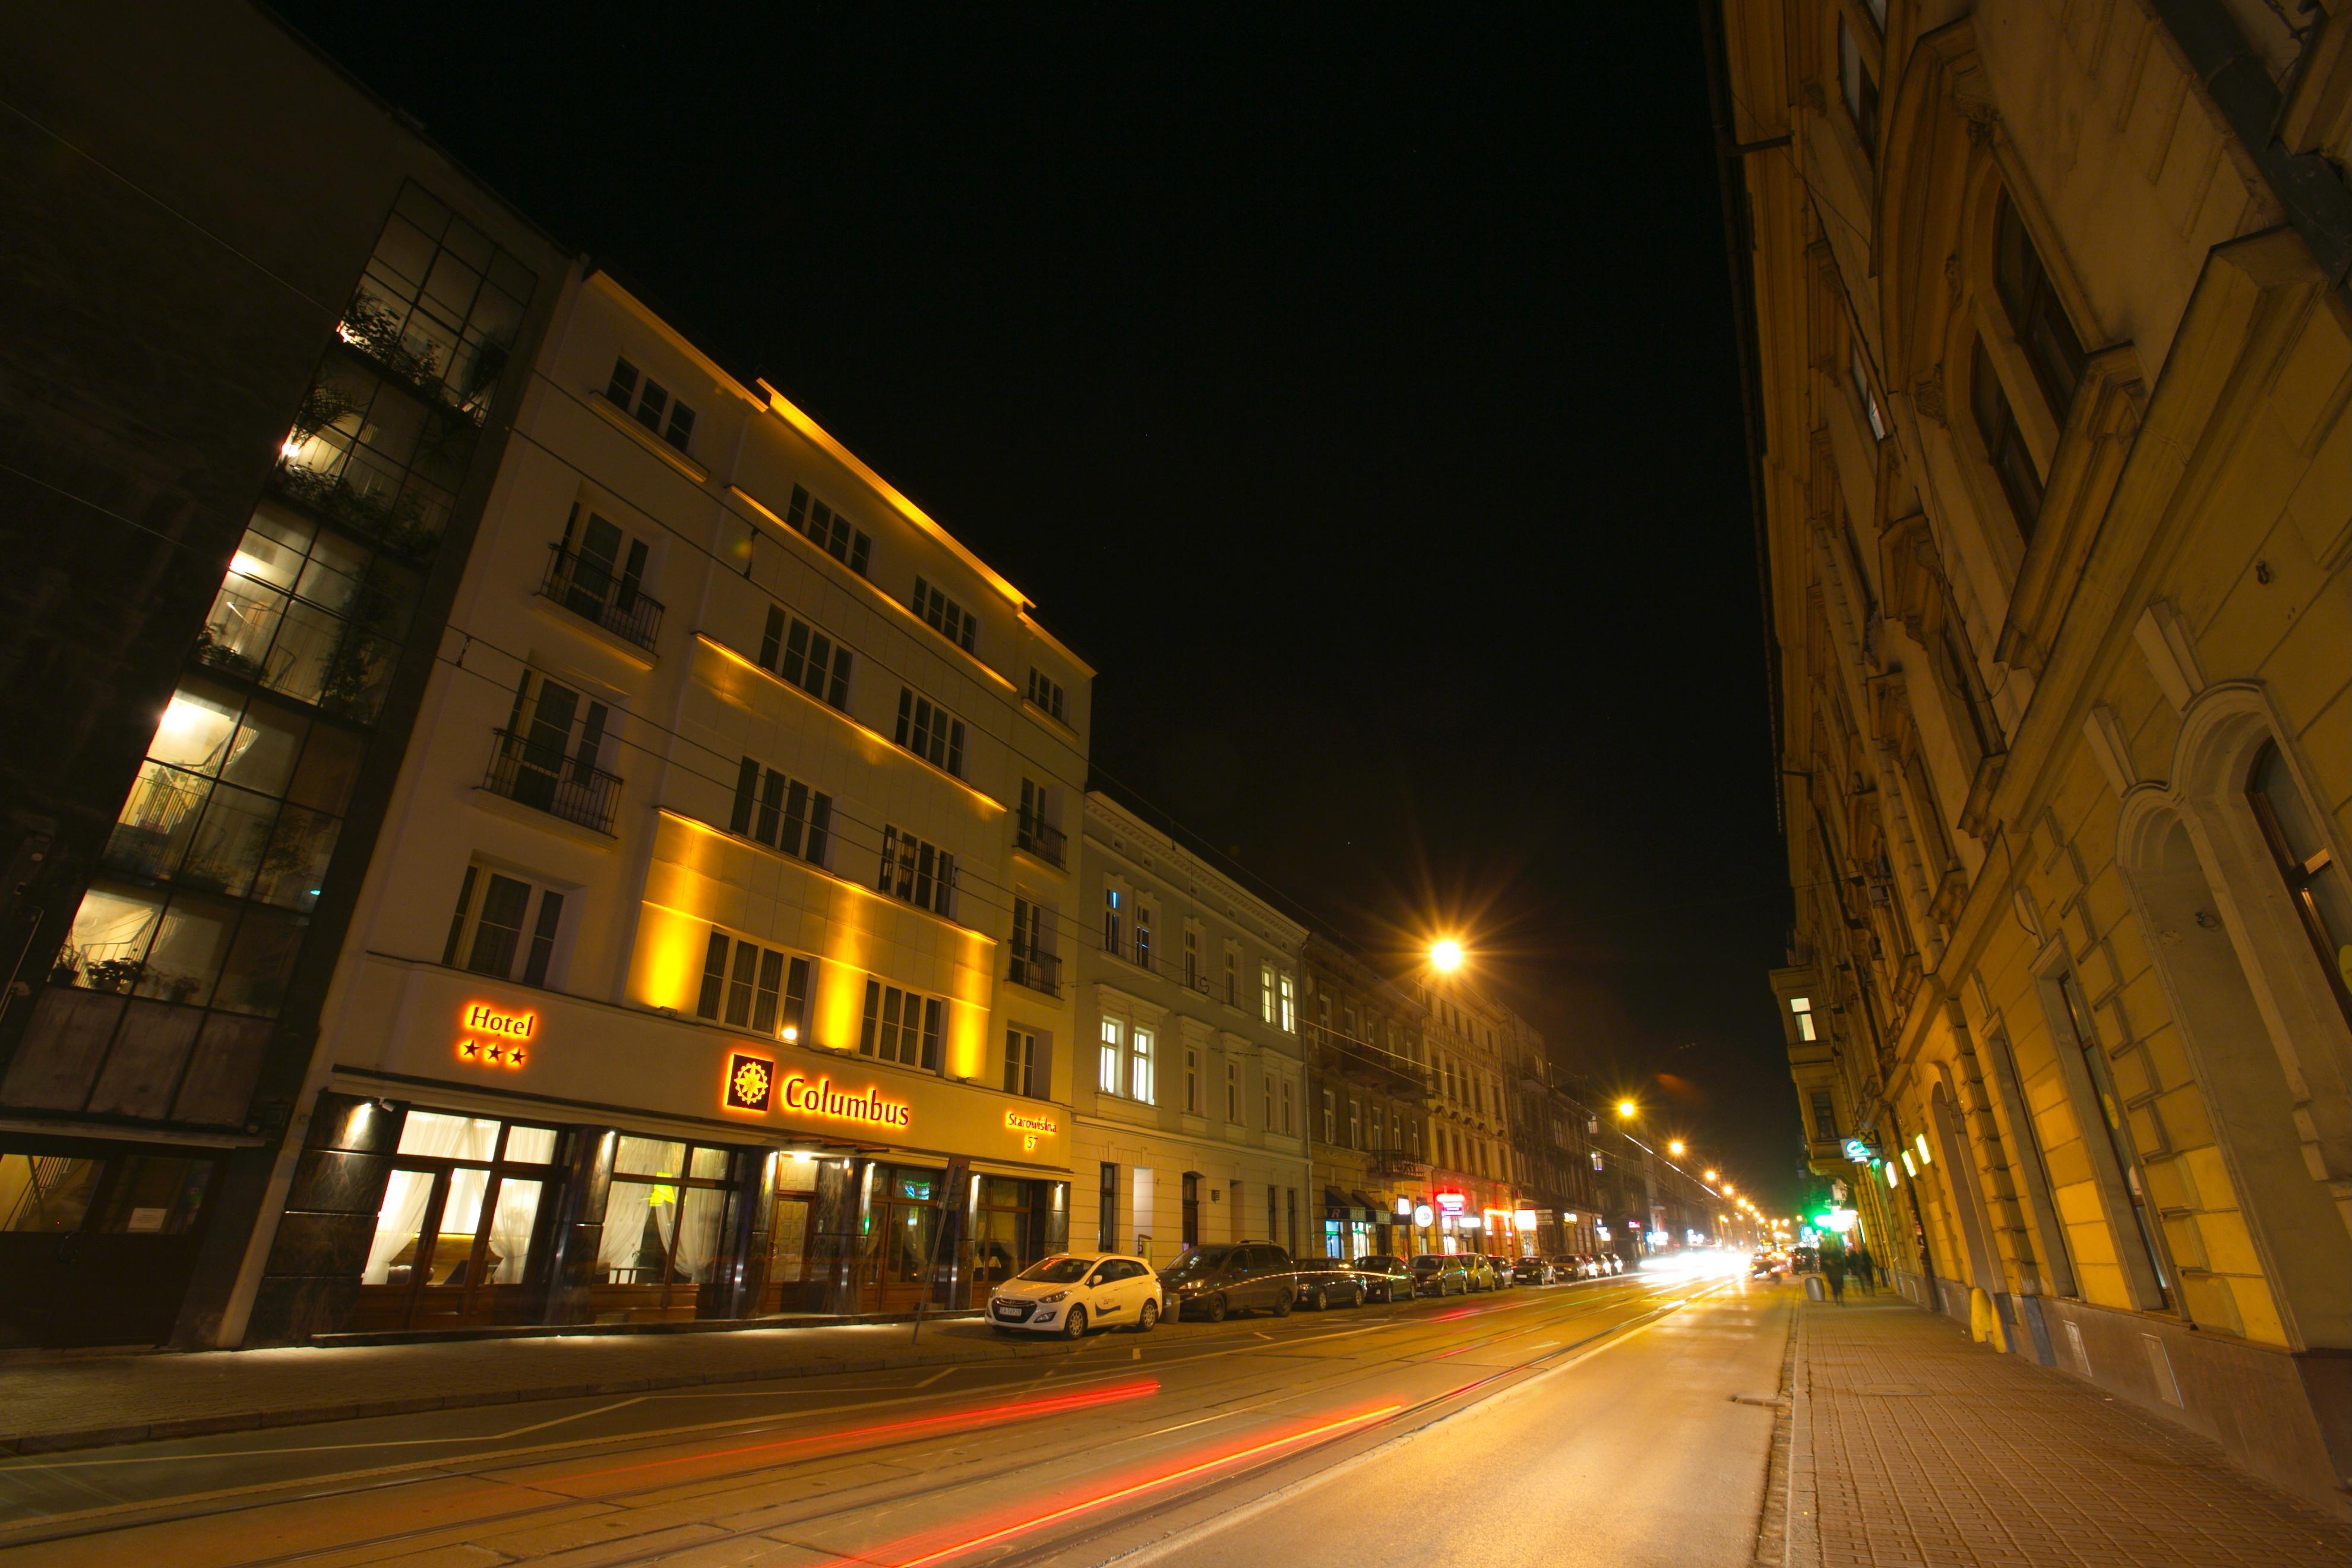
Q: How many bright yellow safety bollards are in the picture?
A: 2